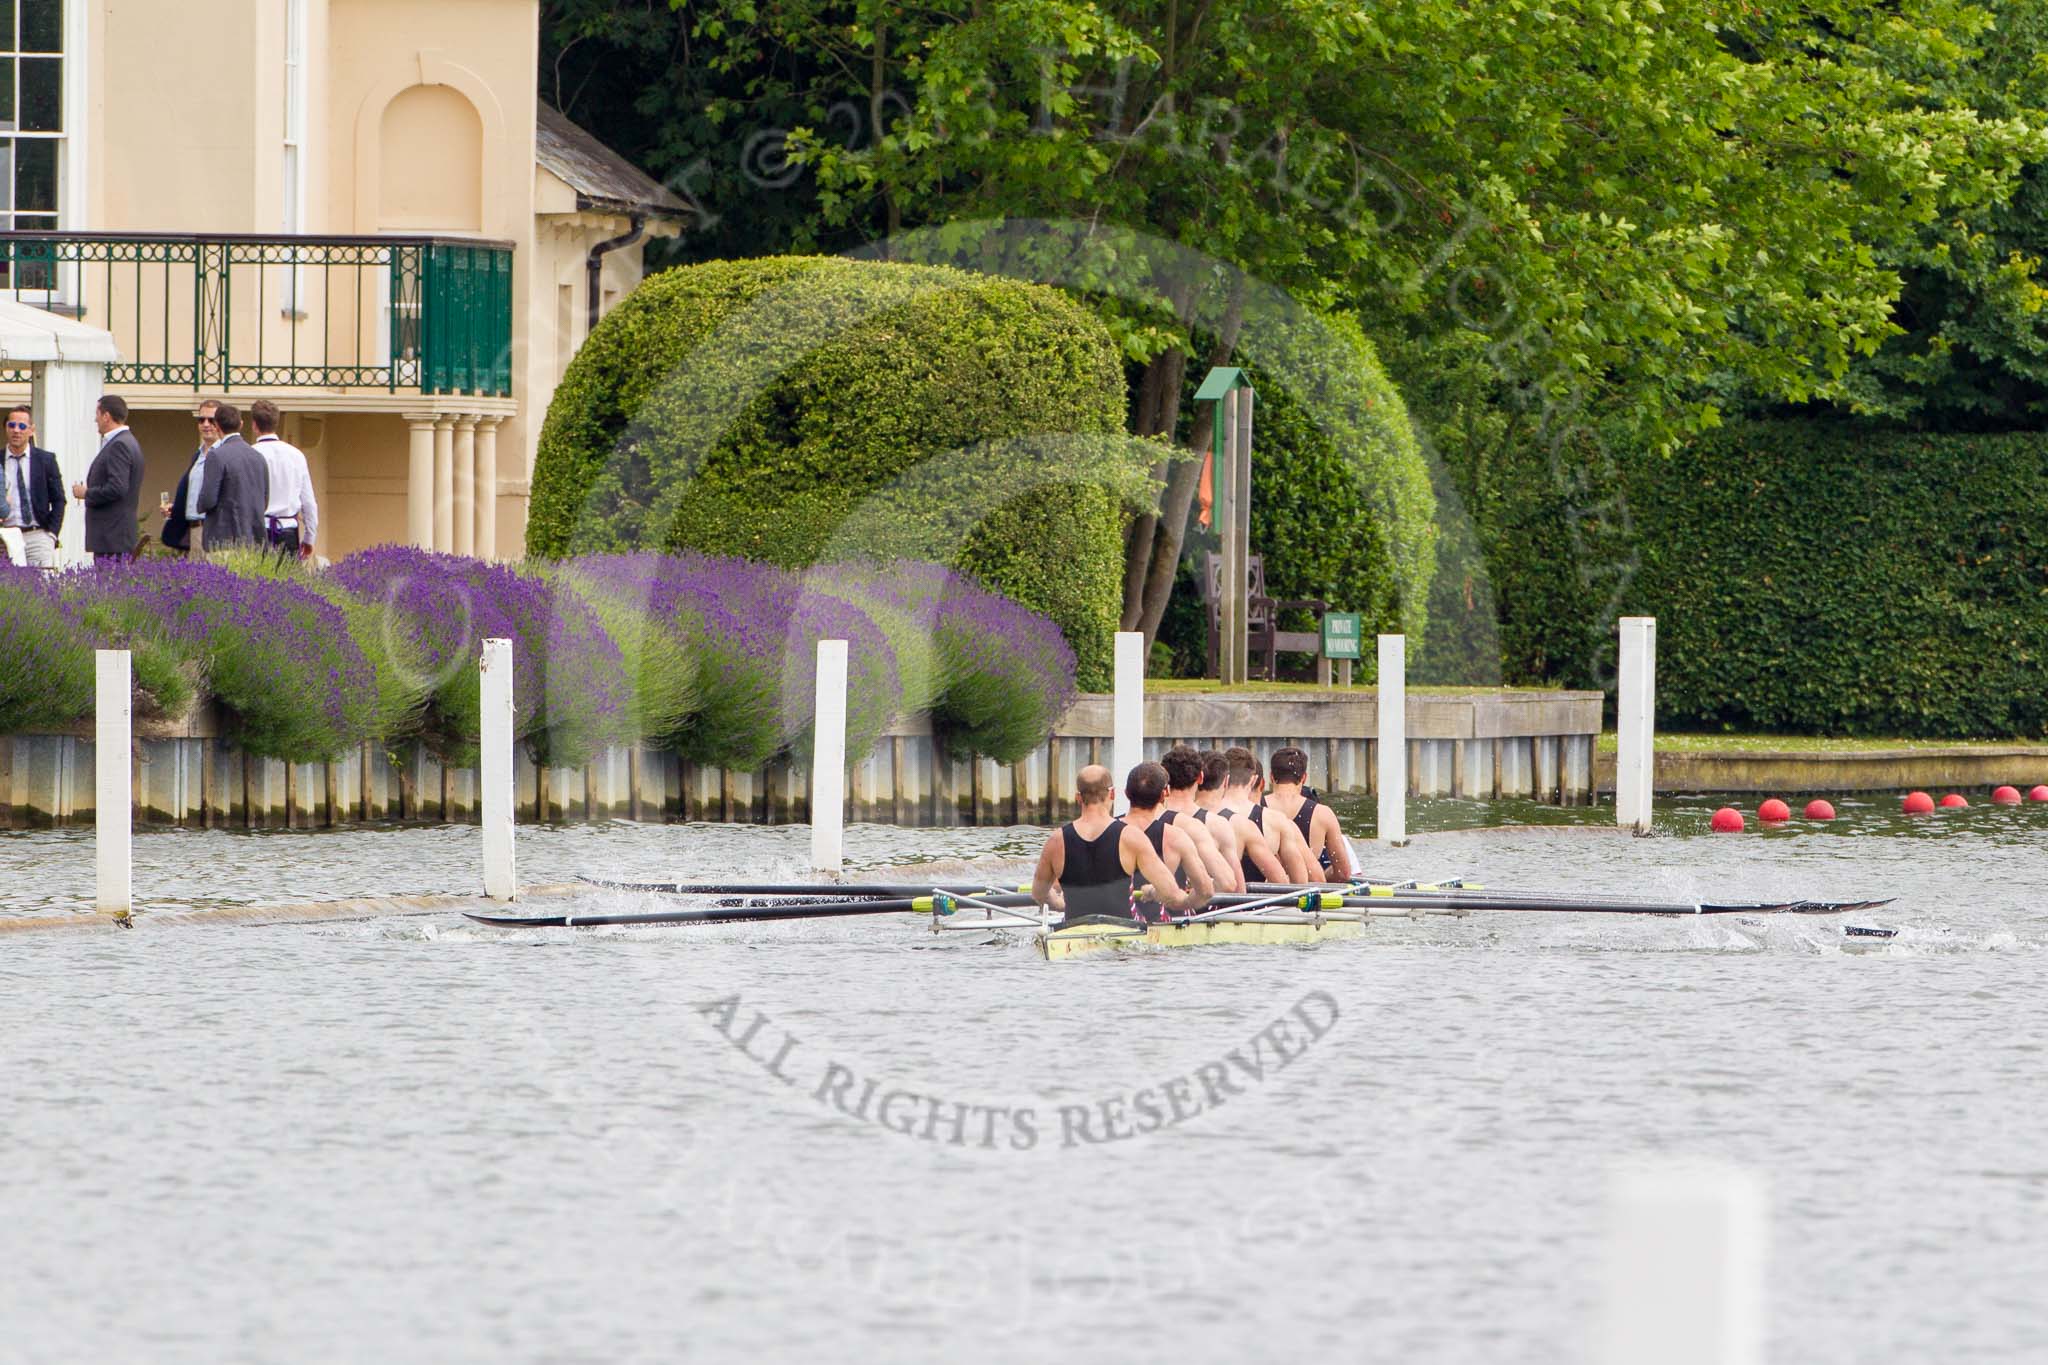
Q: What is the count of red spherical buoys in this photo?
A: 7